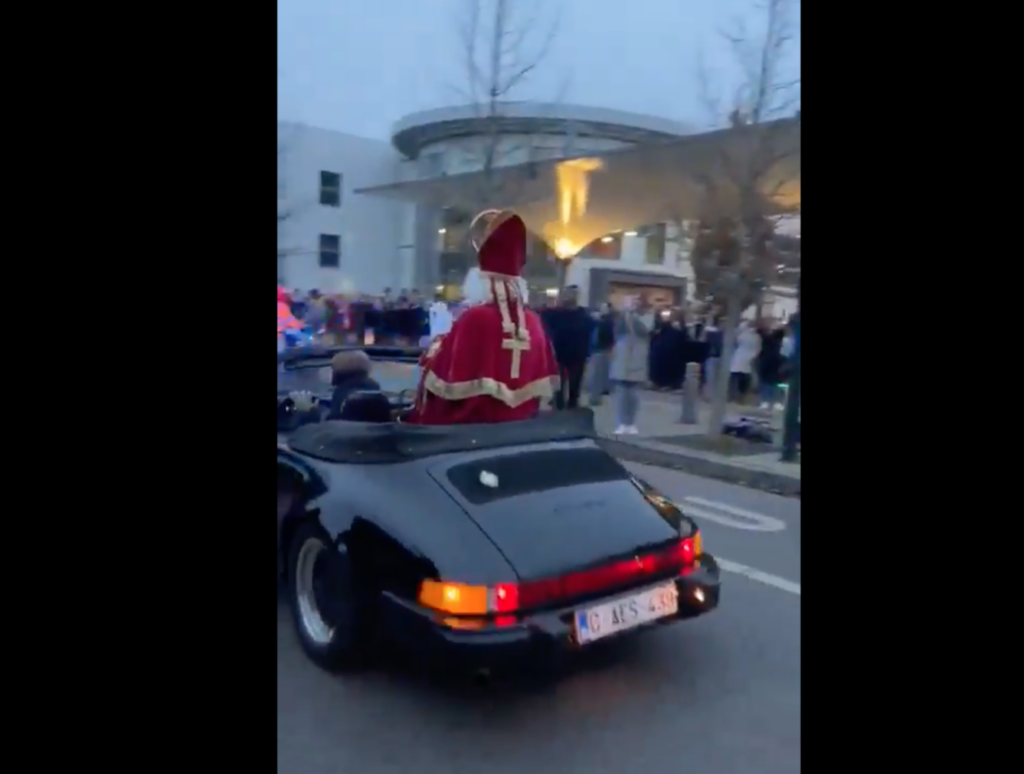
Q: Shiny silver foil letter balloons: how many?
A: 0